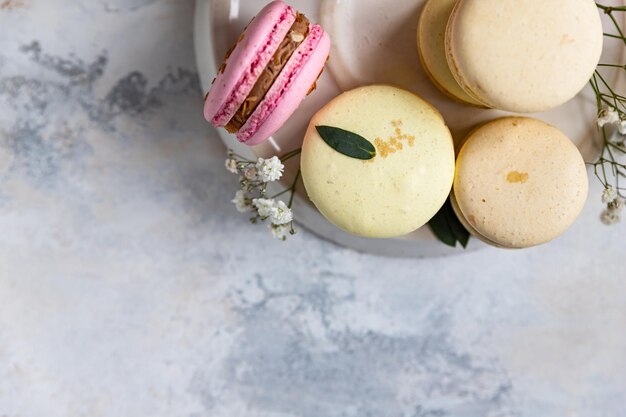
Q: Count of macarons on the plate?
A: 5